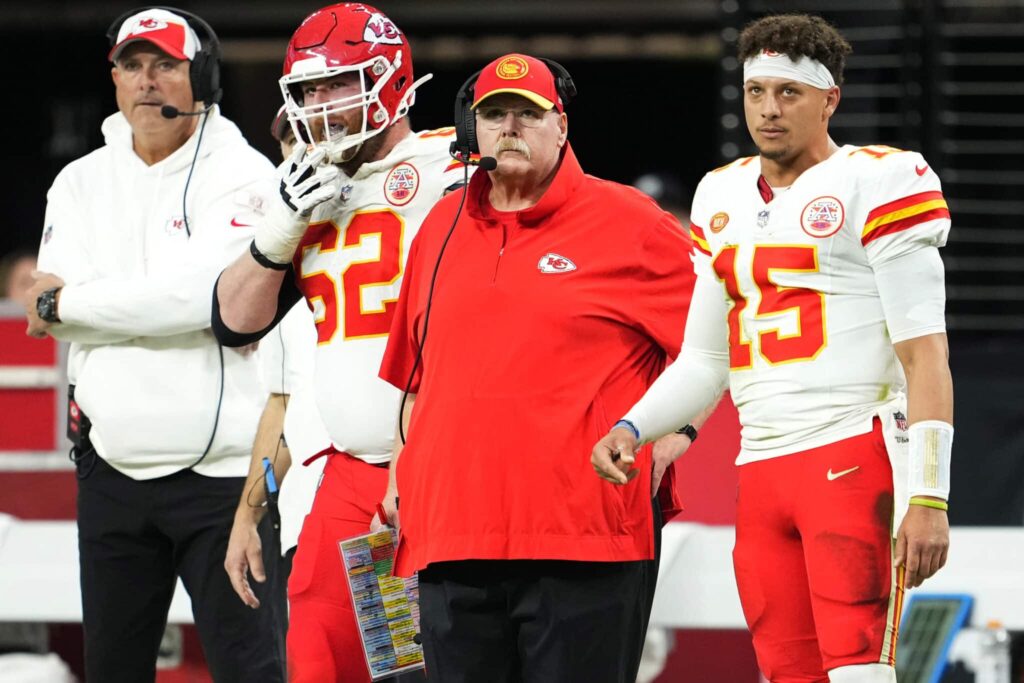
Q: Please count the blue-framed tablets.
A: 1